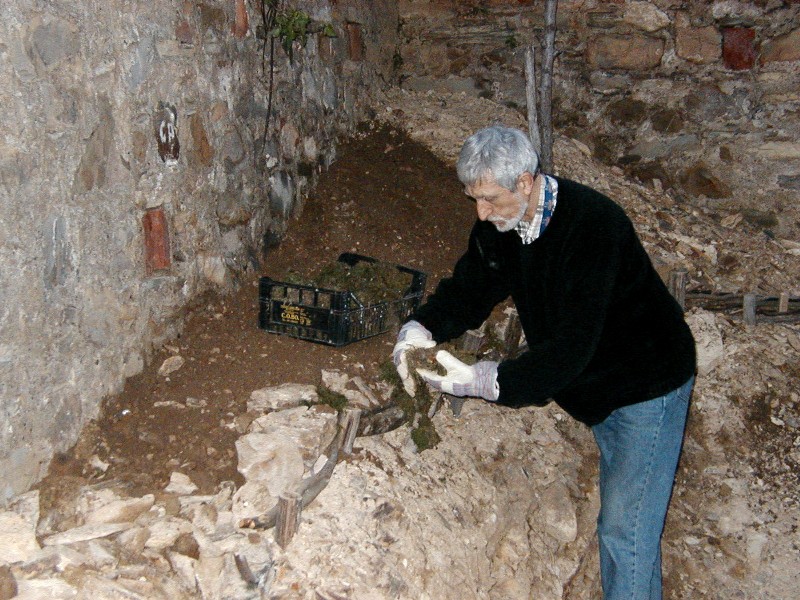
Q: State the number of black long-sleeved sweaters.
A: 1